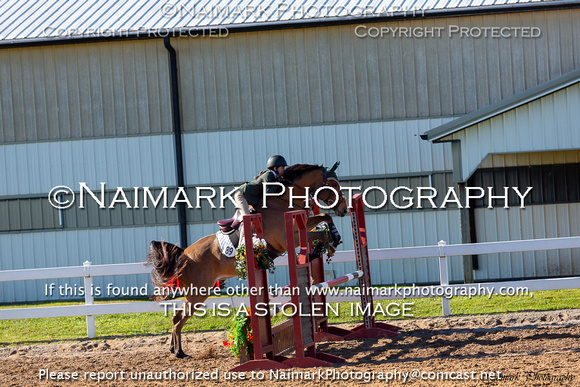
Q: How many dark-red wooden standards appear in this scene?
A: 4